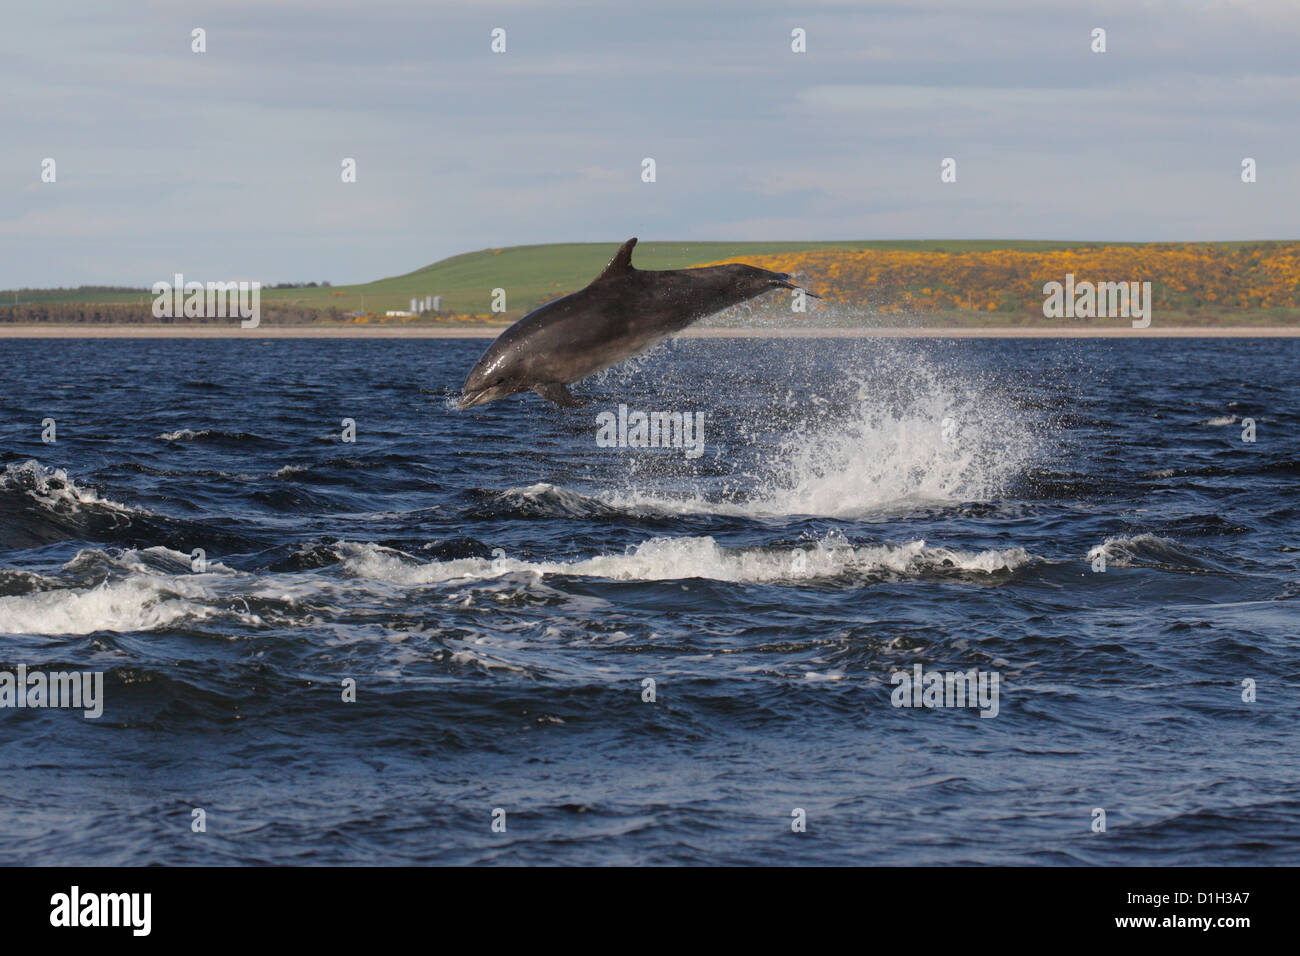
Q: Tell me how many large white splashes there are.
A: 1